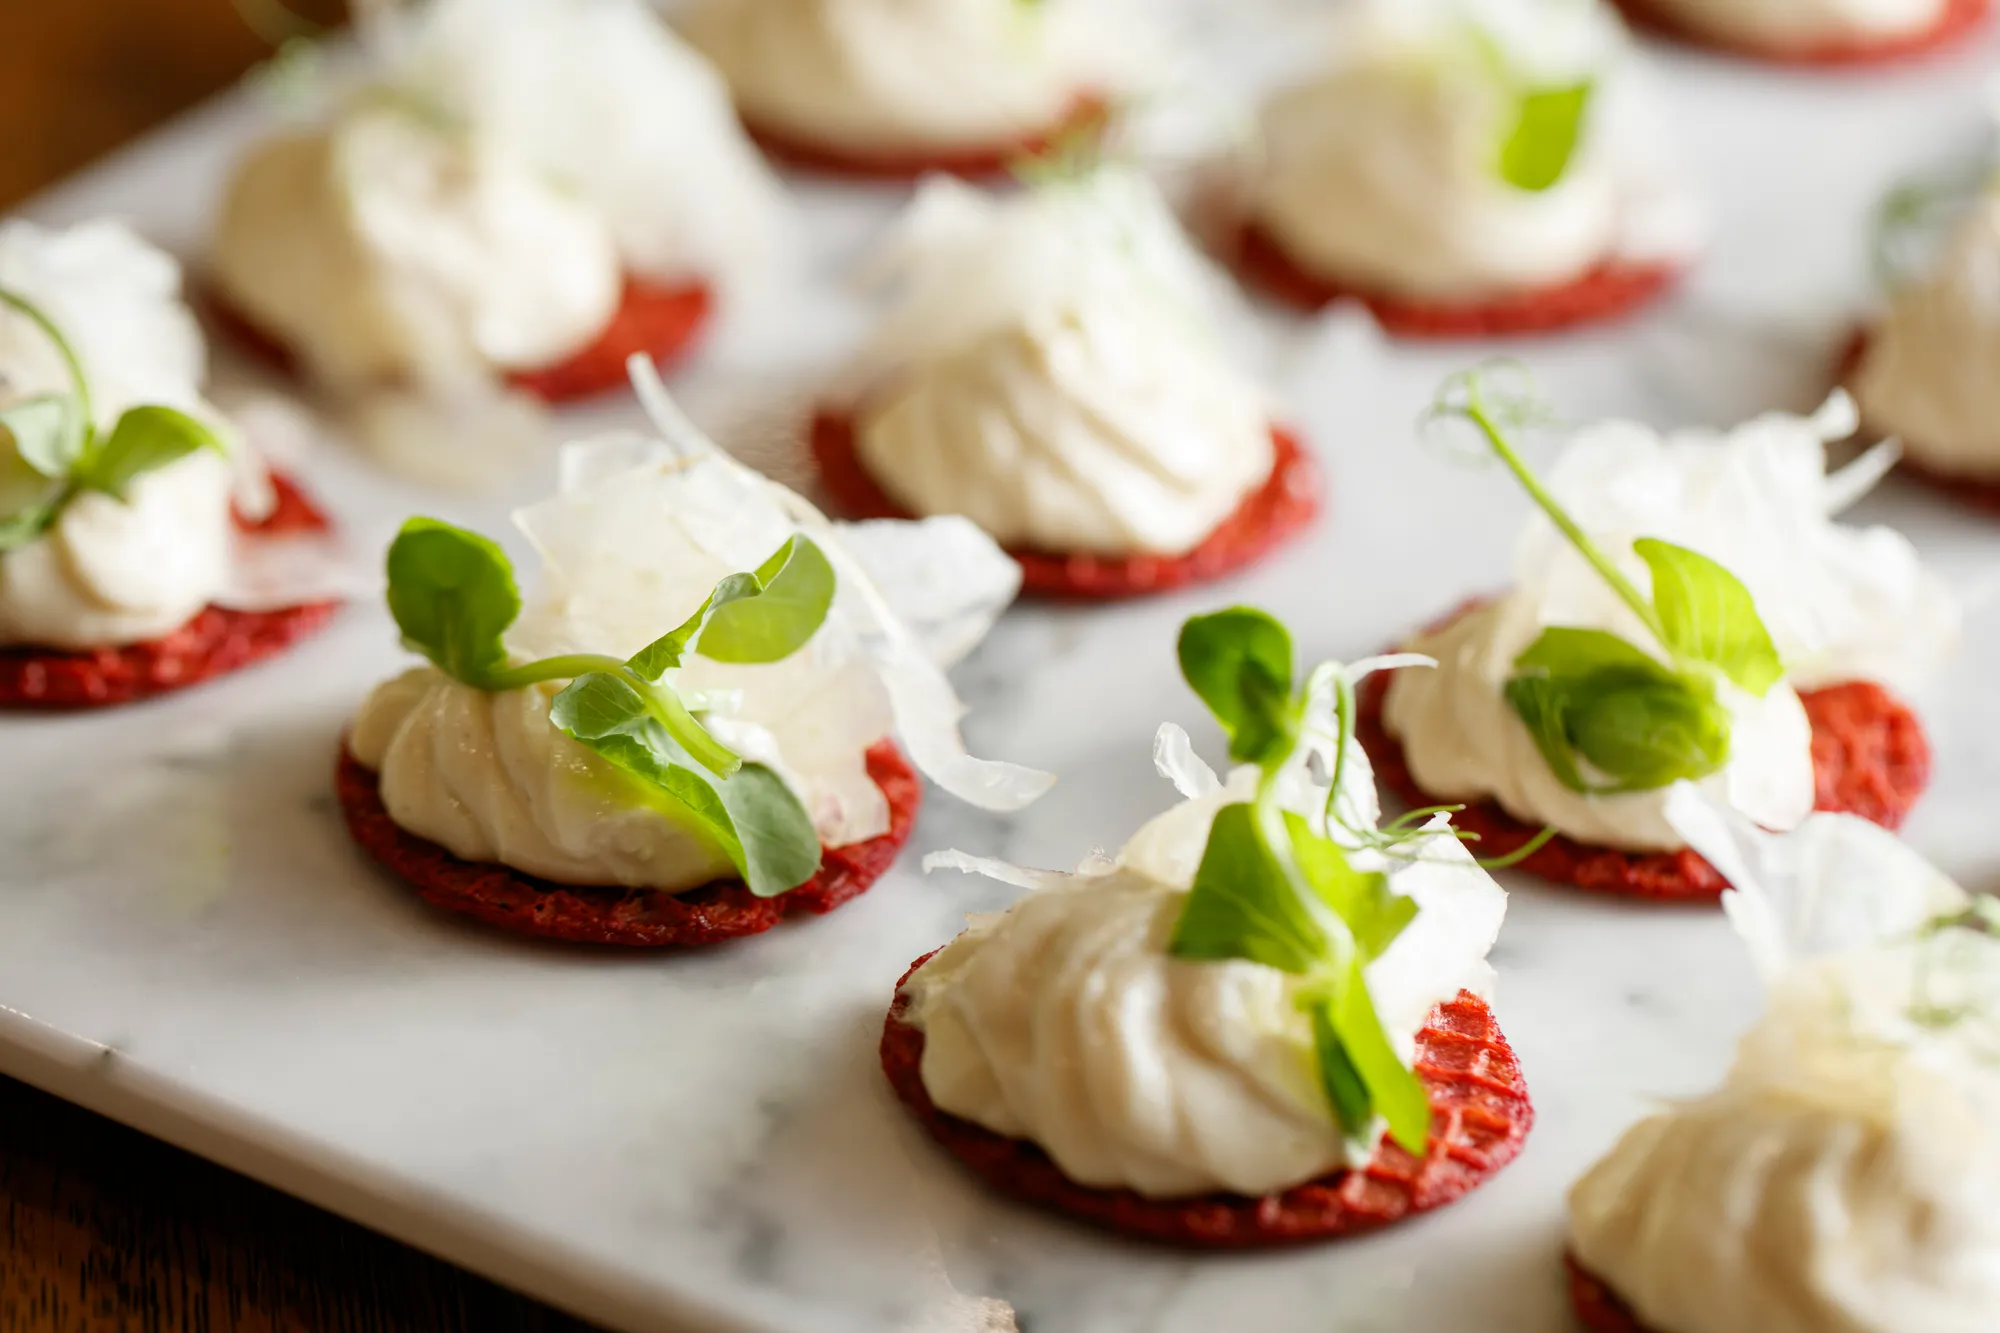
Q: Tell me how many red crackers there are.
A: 11